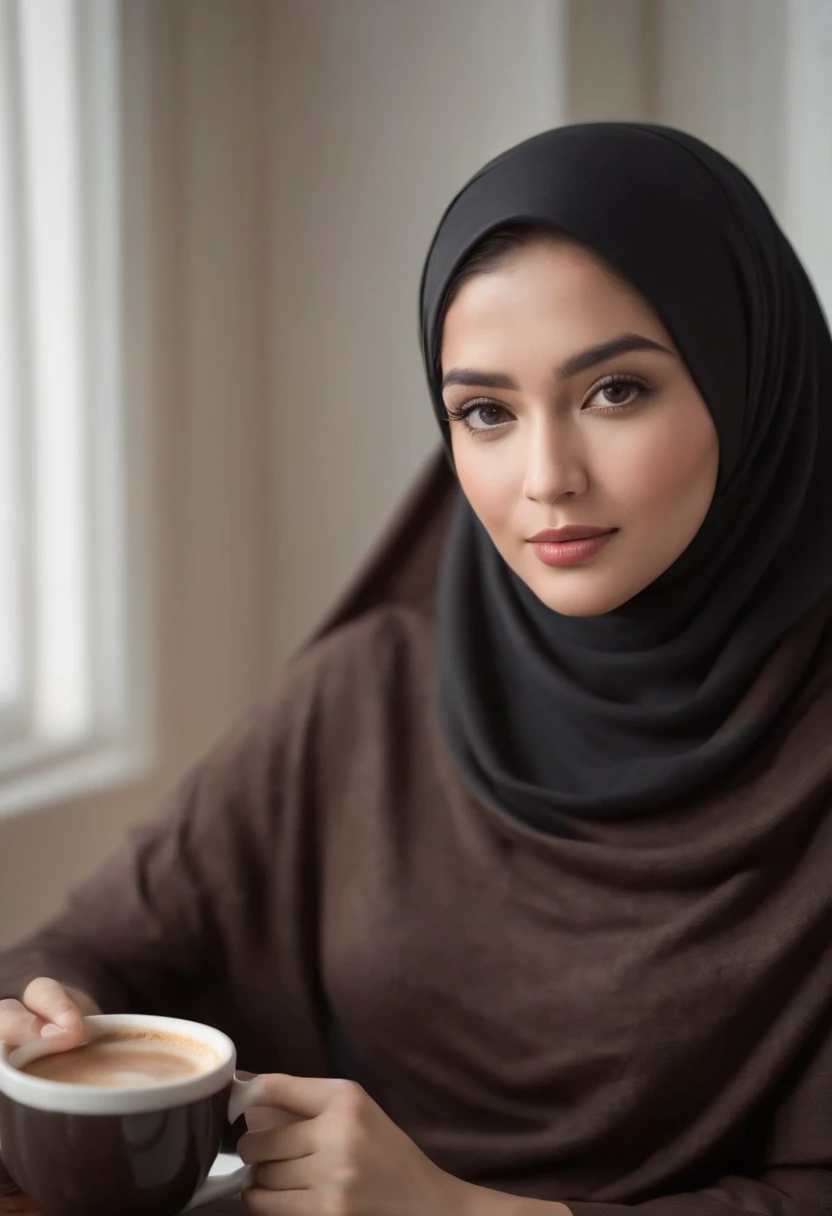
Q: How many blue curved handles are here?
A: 0